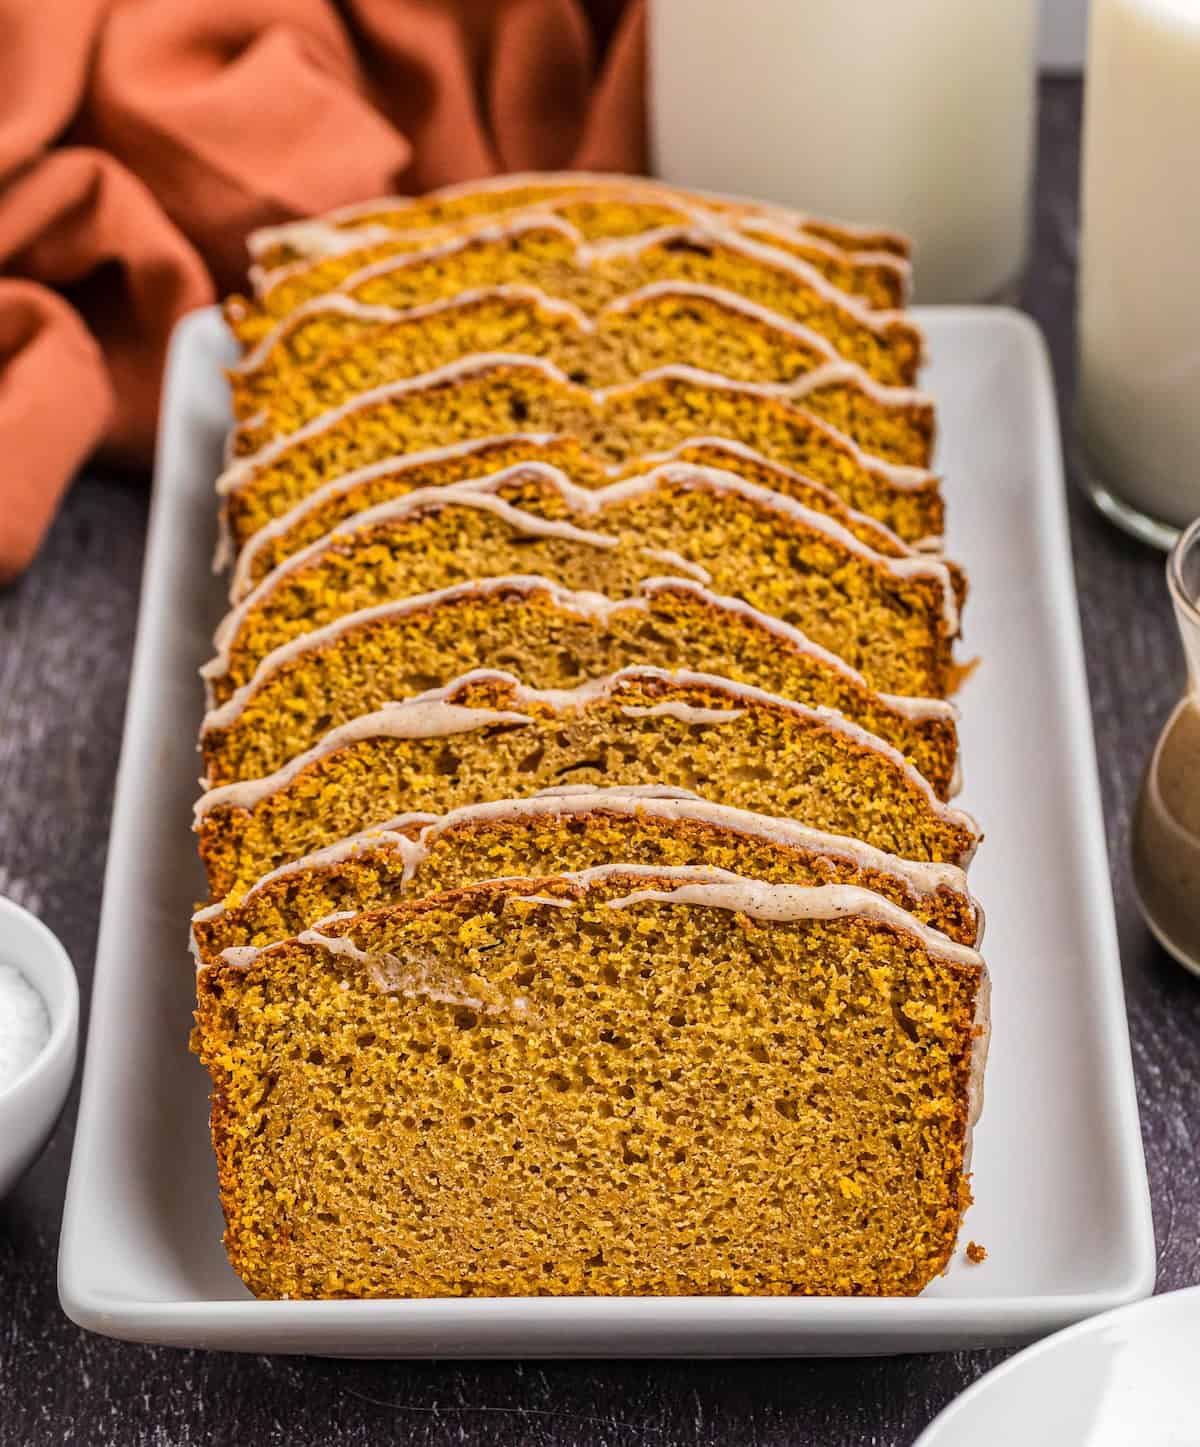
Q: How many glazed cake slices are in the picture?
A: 11